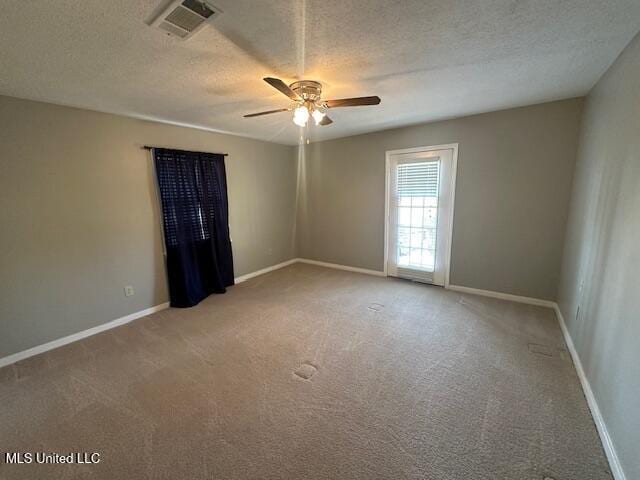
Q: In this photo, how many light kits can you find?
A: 1